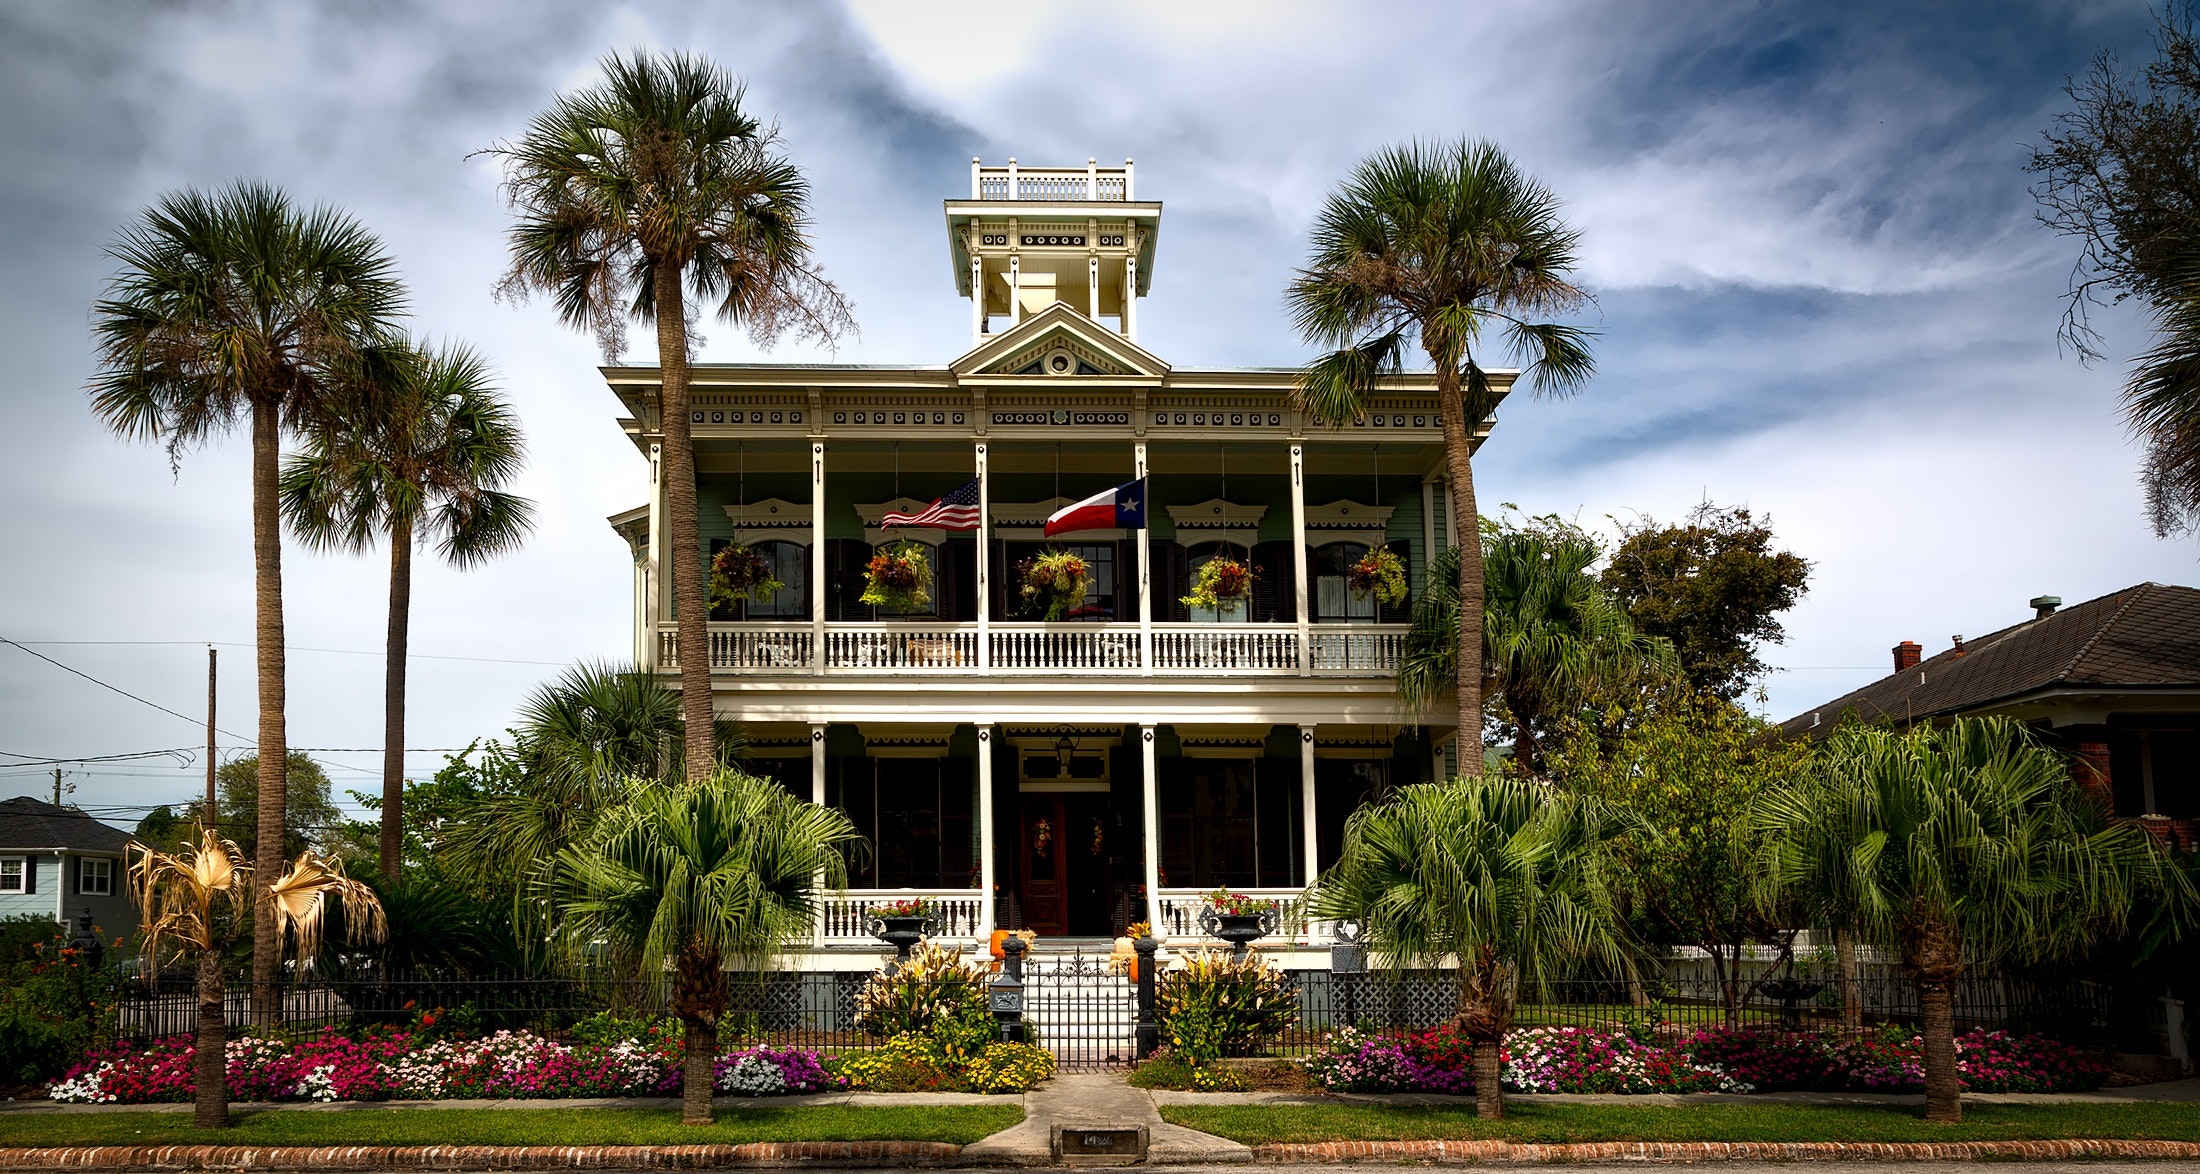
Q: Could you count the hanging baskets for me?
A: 5